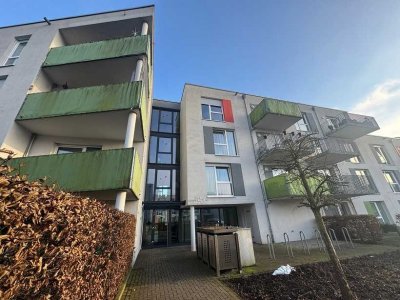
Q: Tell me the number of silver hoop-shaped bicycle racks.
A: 6